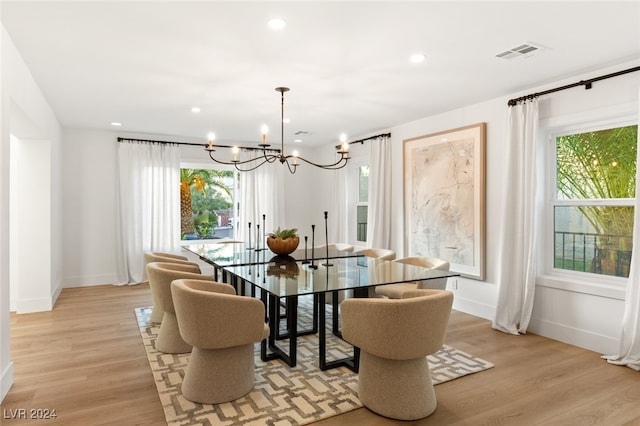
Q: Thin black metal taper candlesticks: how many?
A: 6